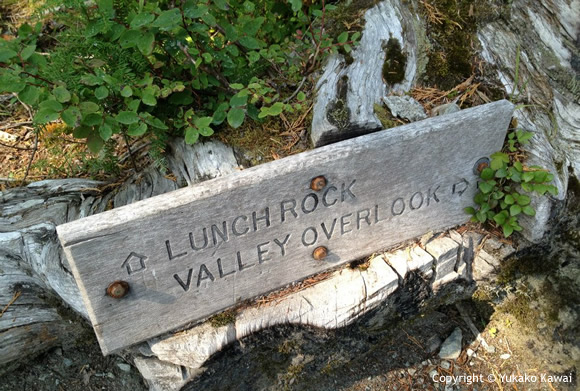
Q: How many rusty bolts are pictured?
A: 4